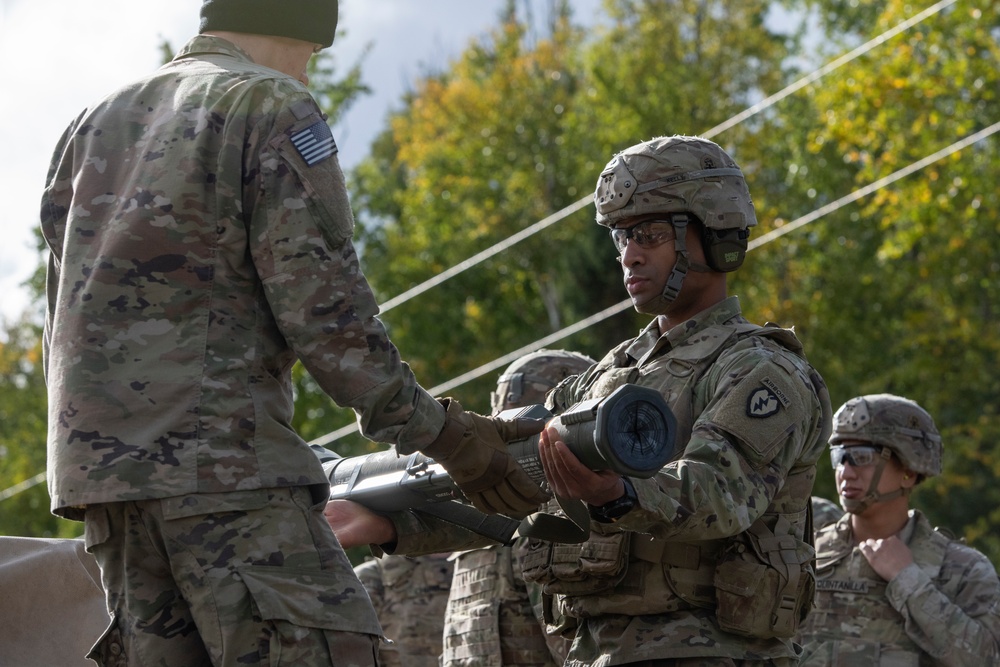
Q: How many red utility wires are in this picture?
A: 0